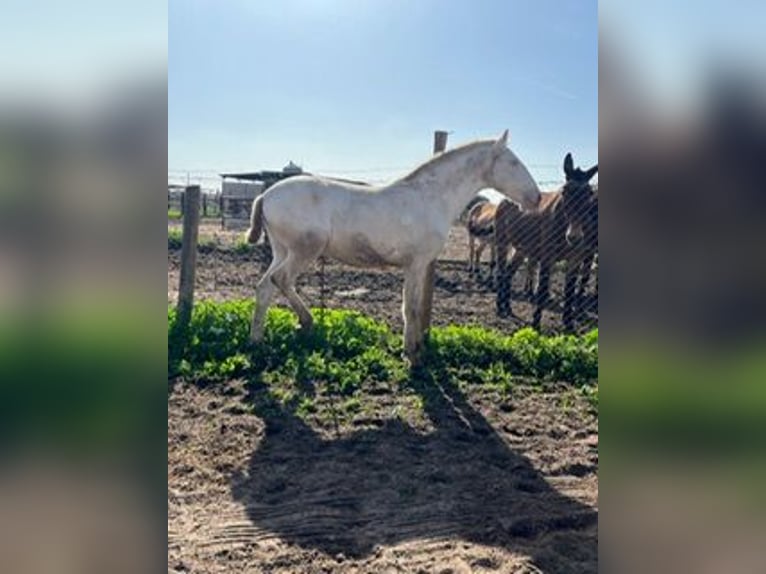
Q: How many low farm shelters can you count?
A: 1